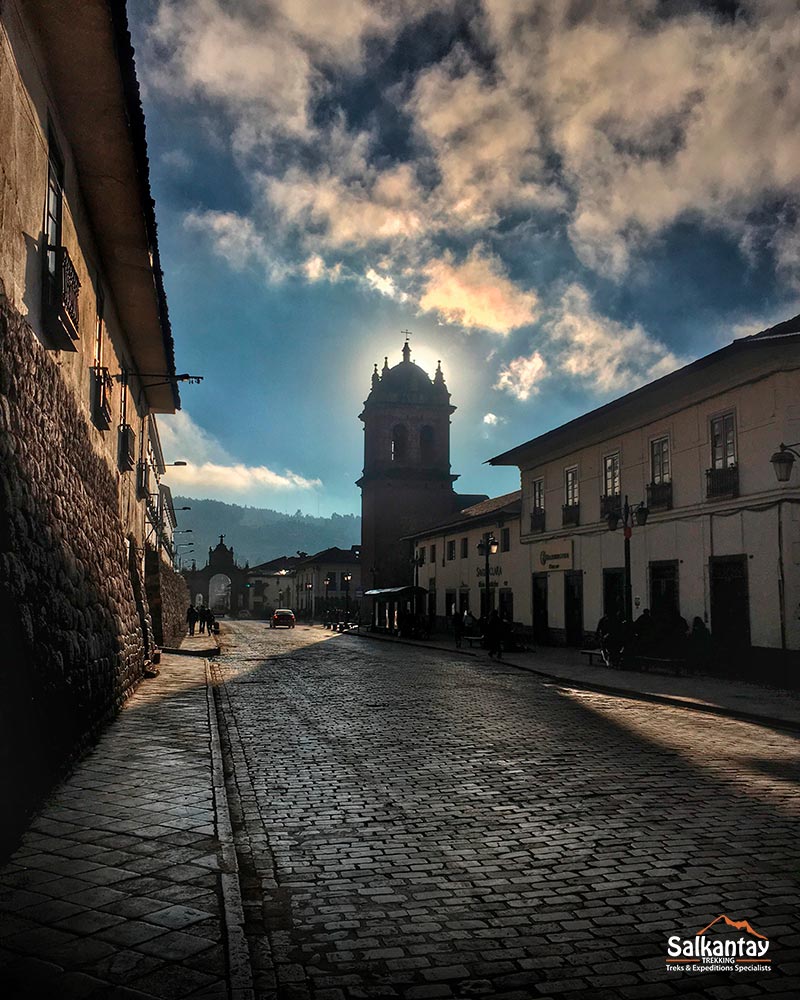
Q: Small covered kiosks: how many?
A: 1